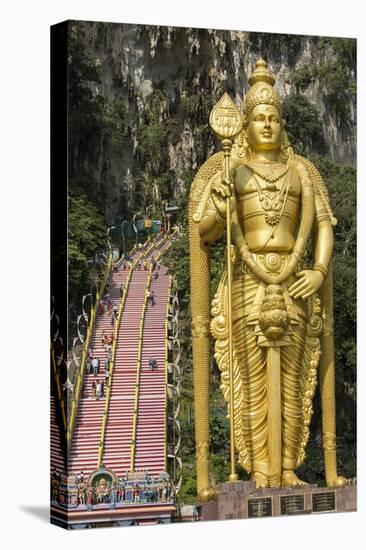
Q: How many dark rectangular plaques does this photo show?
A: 3